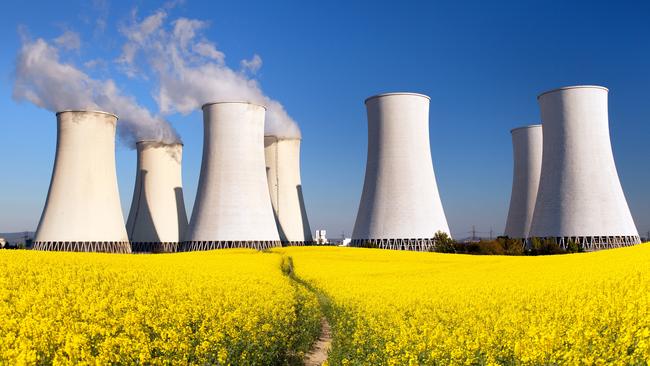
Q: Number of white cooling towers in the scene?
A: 7